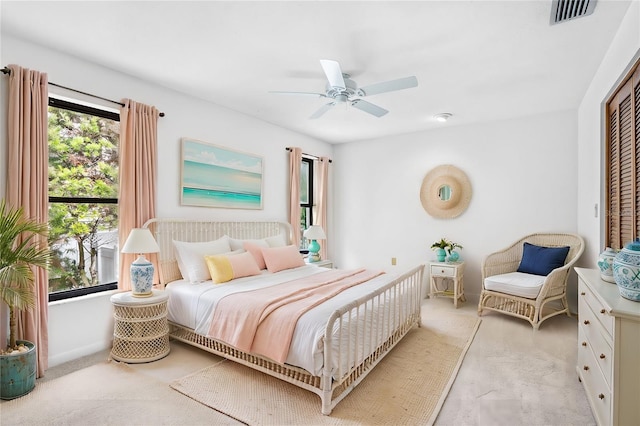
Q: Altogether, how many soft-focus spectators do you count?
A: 0